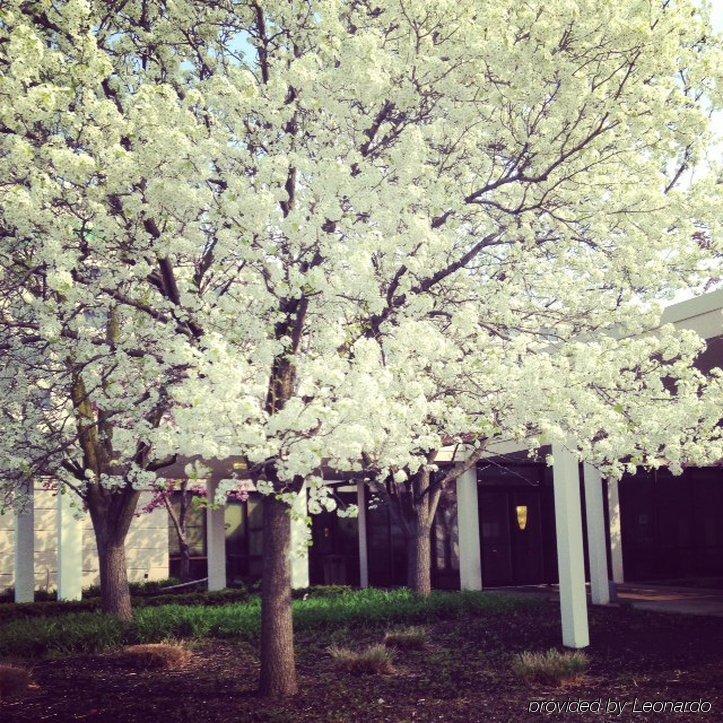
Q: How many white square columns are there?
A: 9